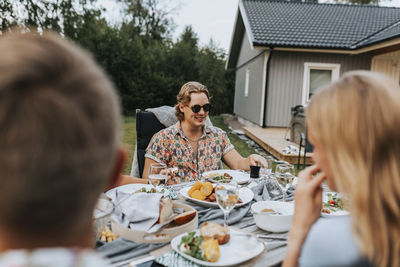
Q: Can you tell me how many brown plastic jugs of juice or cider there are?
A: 0